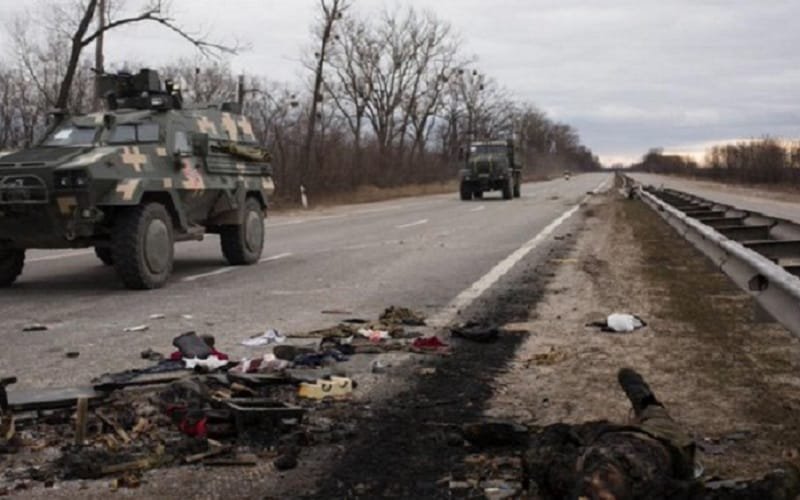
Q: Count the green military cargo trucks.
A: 1